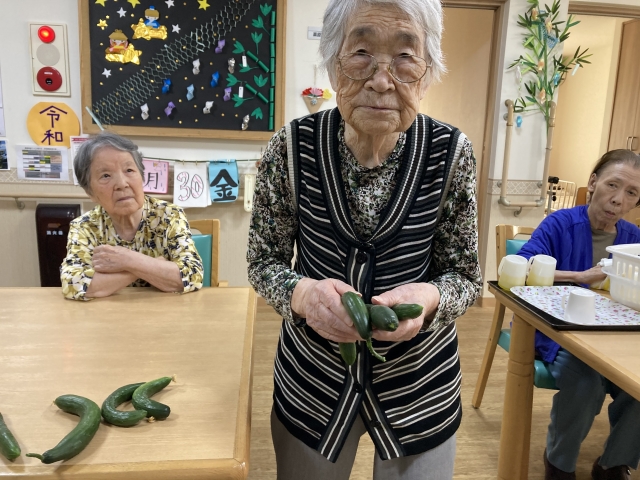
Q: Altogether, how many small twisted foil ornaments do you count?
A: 11